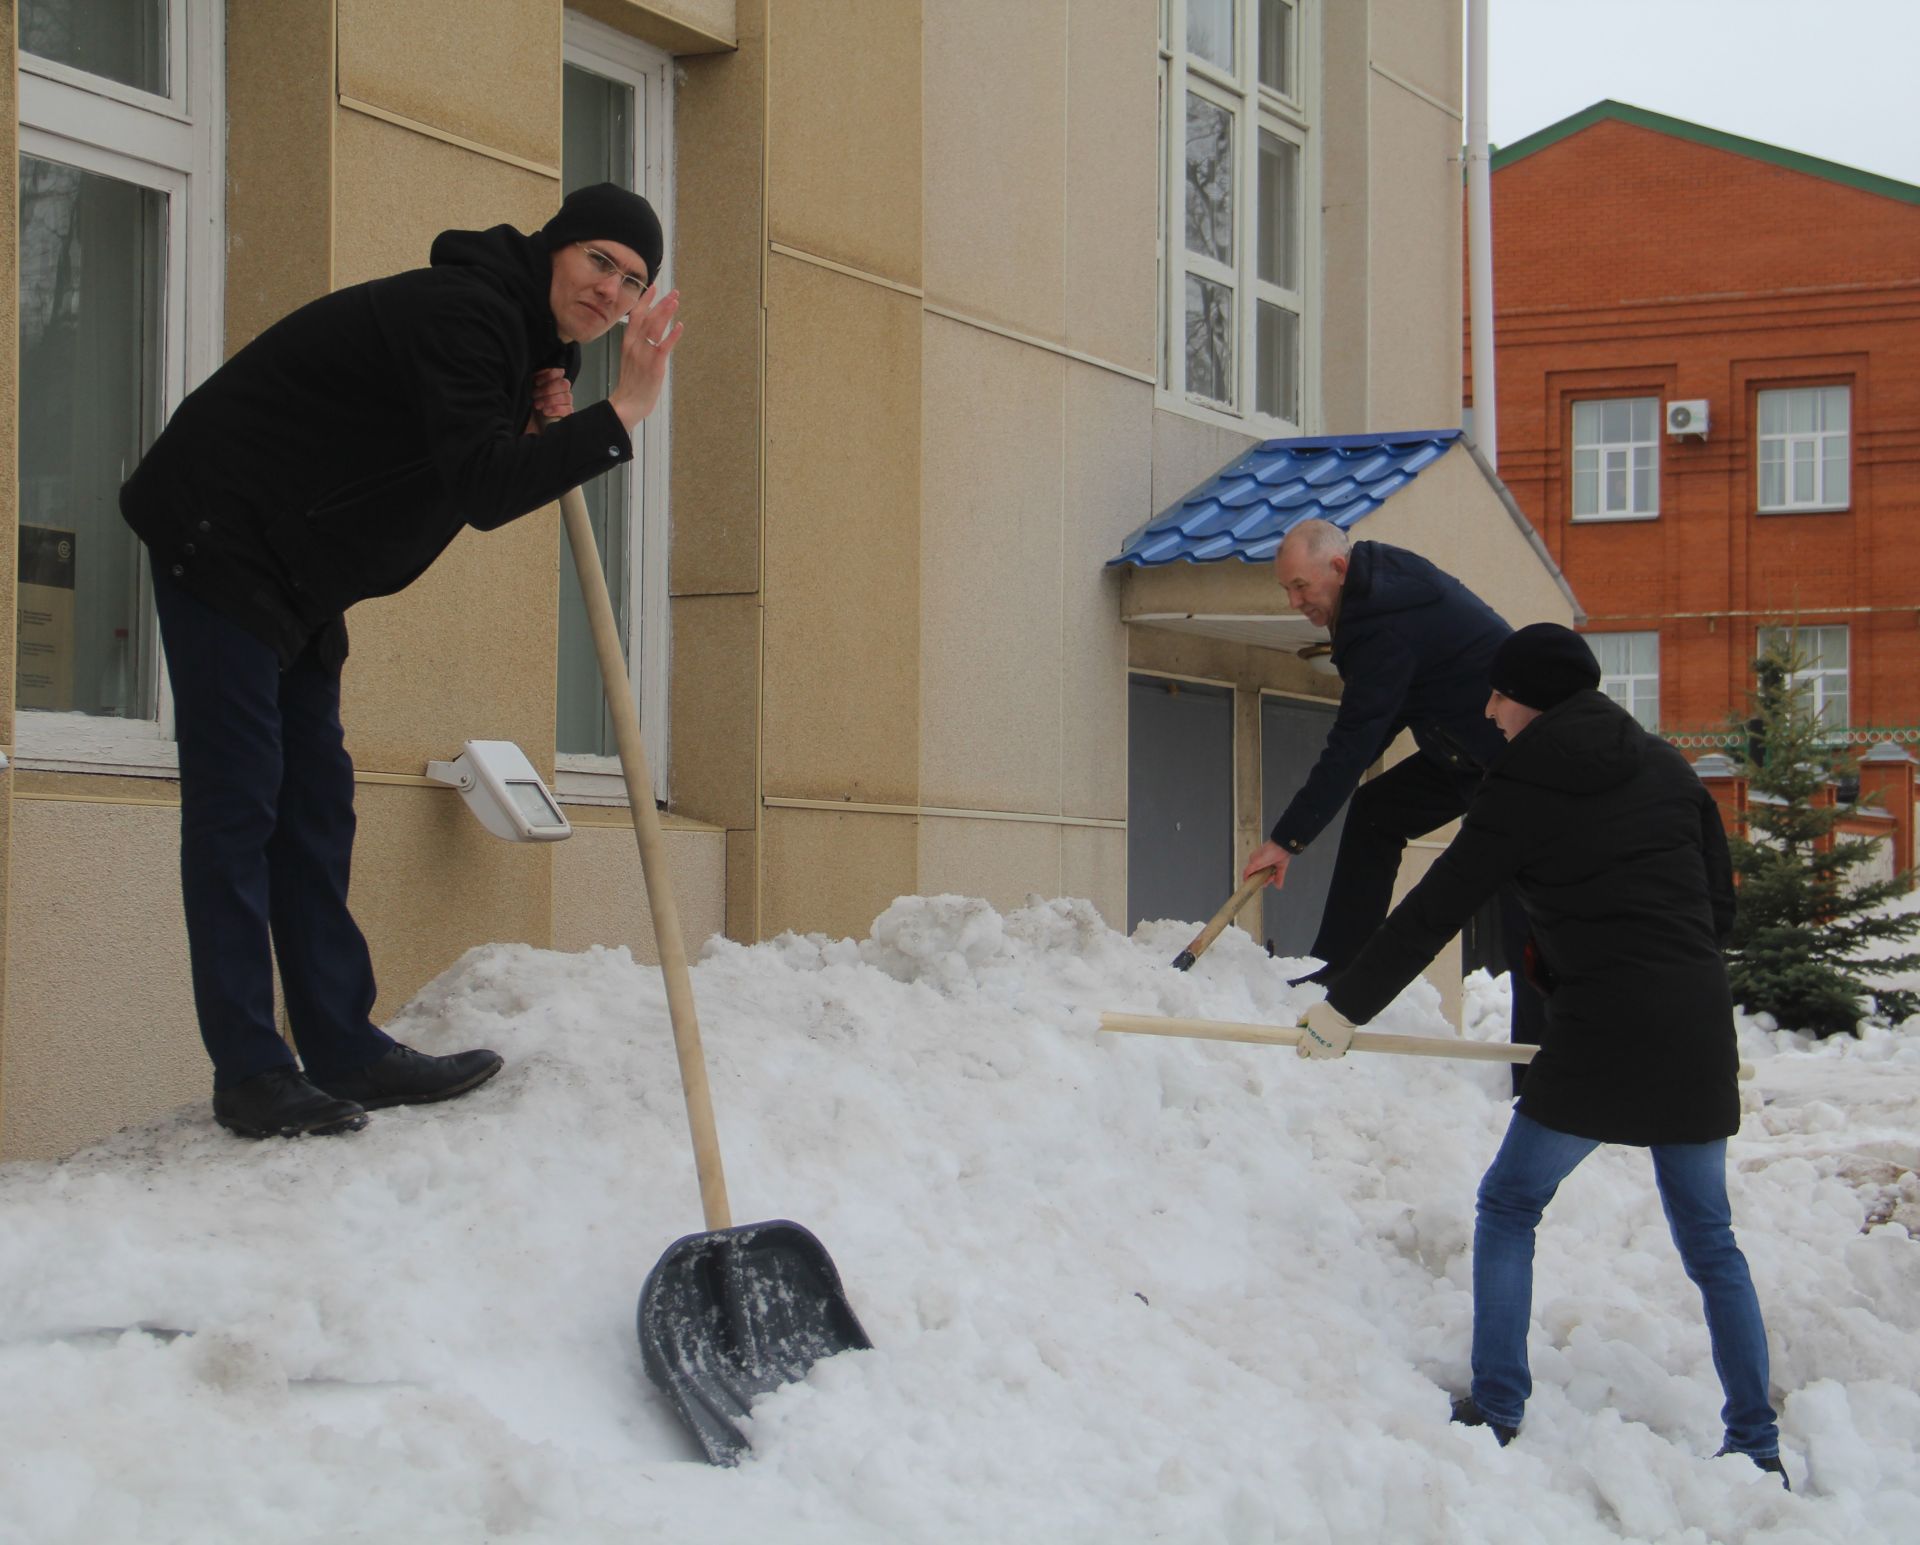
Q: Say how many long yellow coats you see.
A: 0